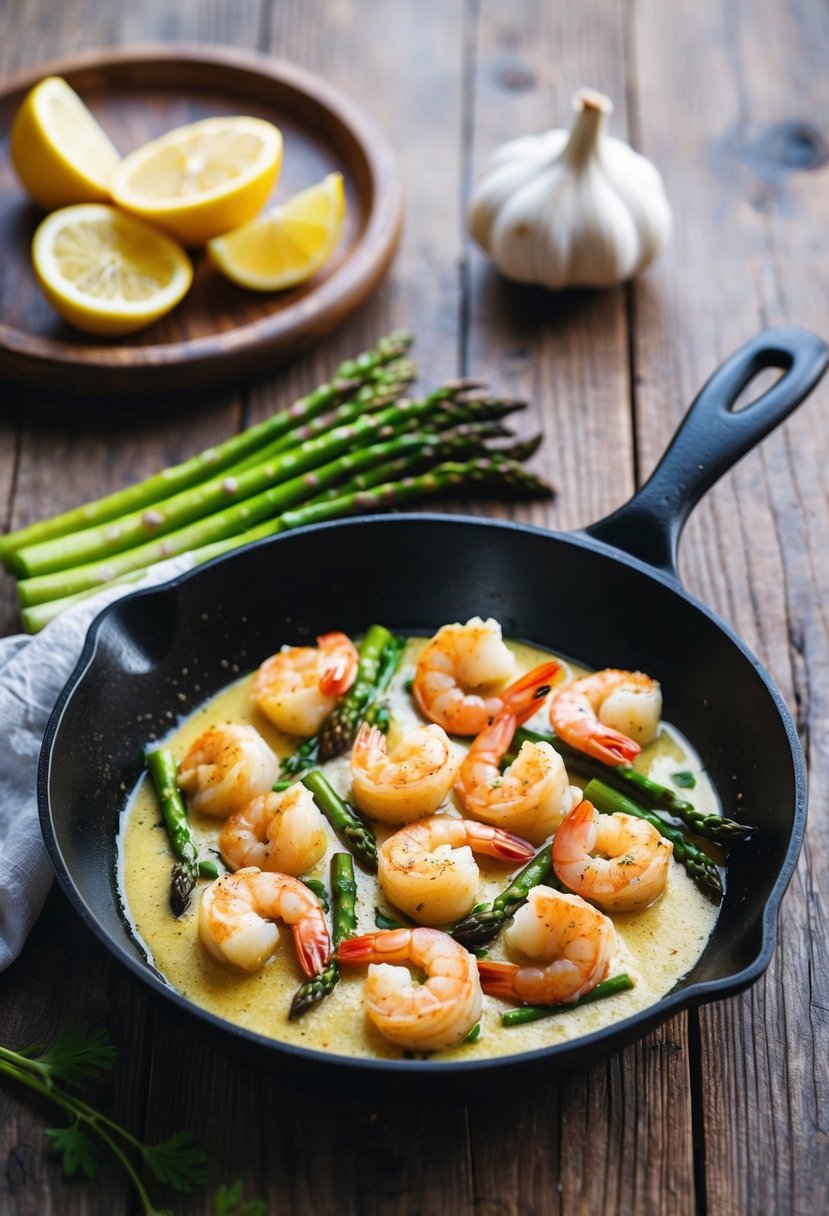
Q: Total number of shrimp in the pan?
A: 12